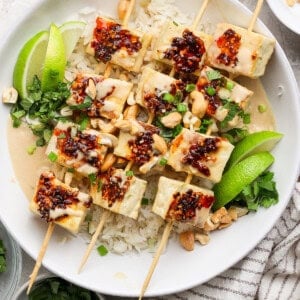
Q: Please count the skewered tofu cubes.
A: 12